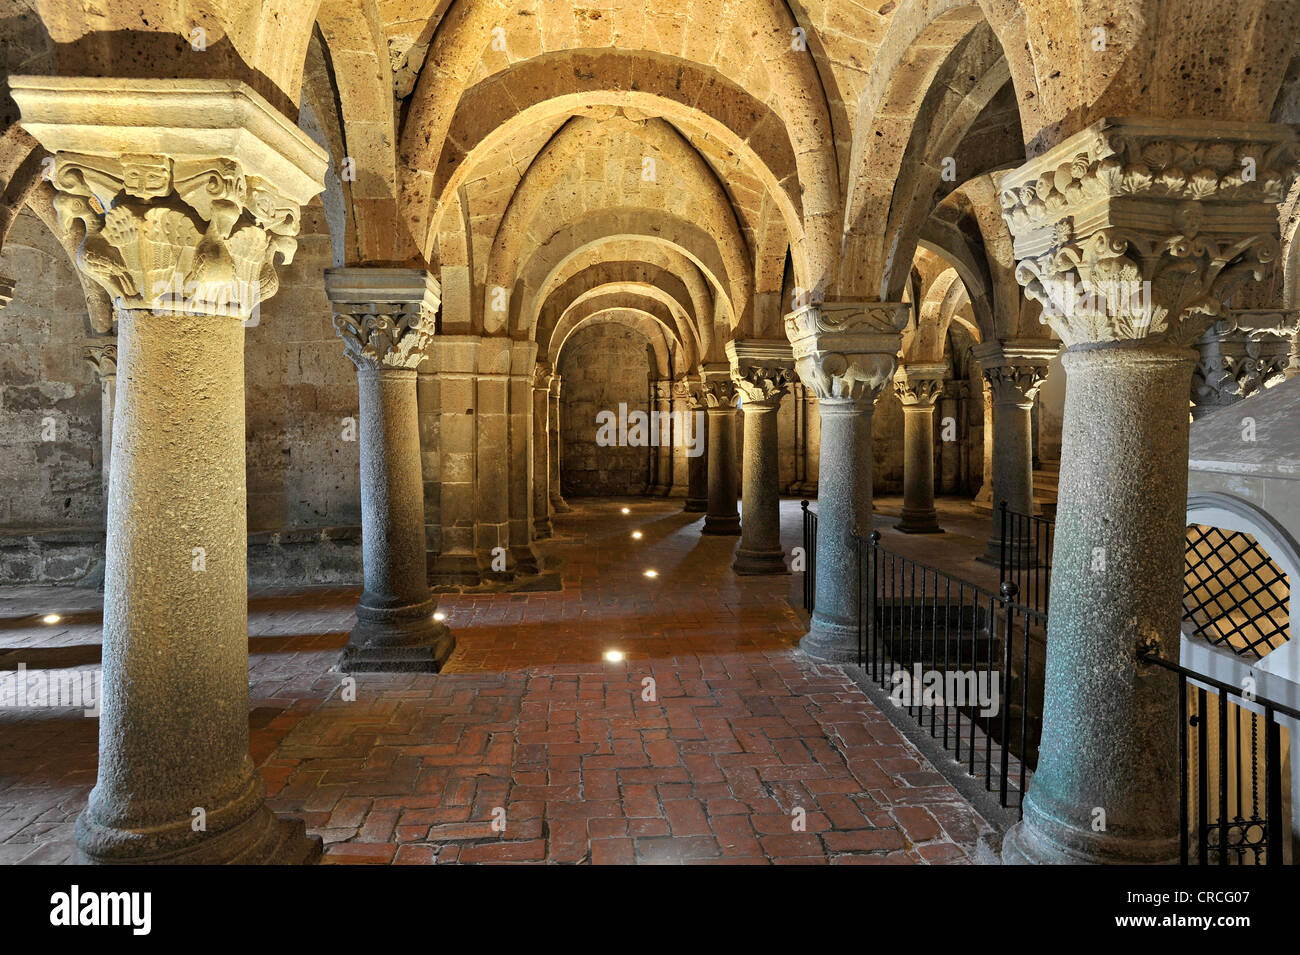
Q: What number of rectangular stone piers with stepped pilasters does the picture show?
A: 1